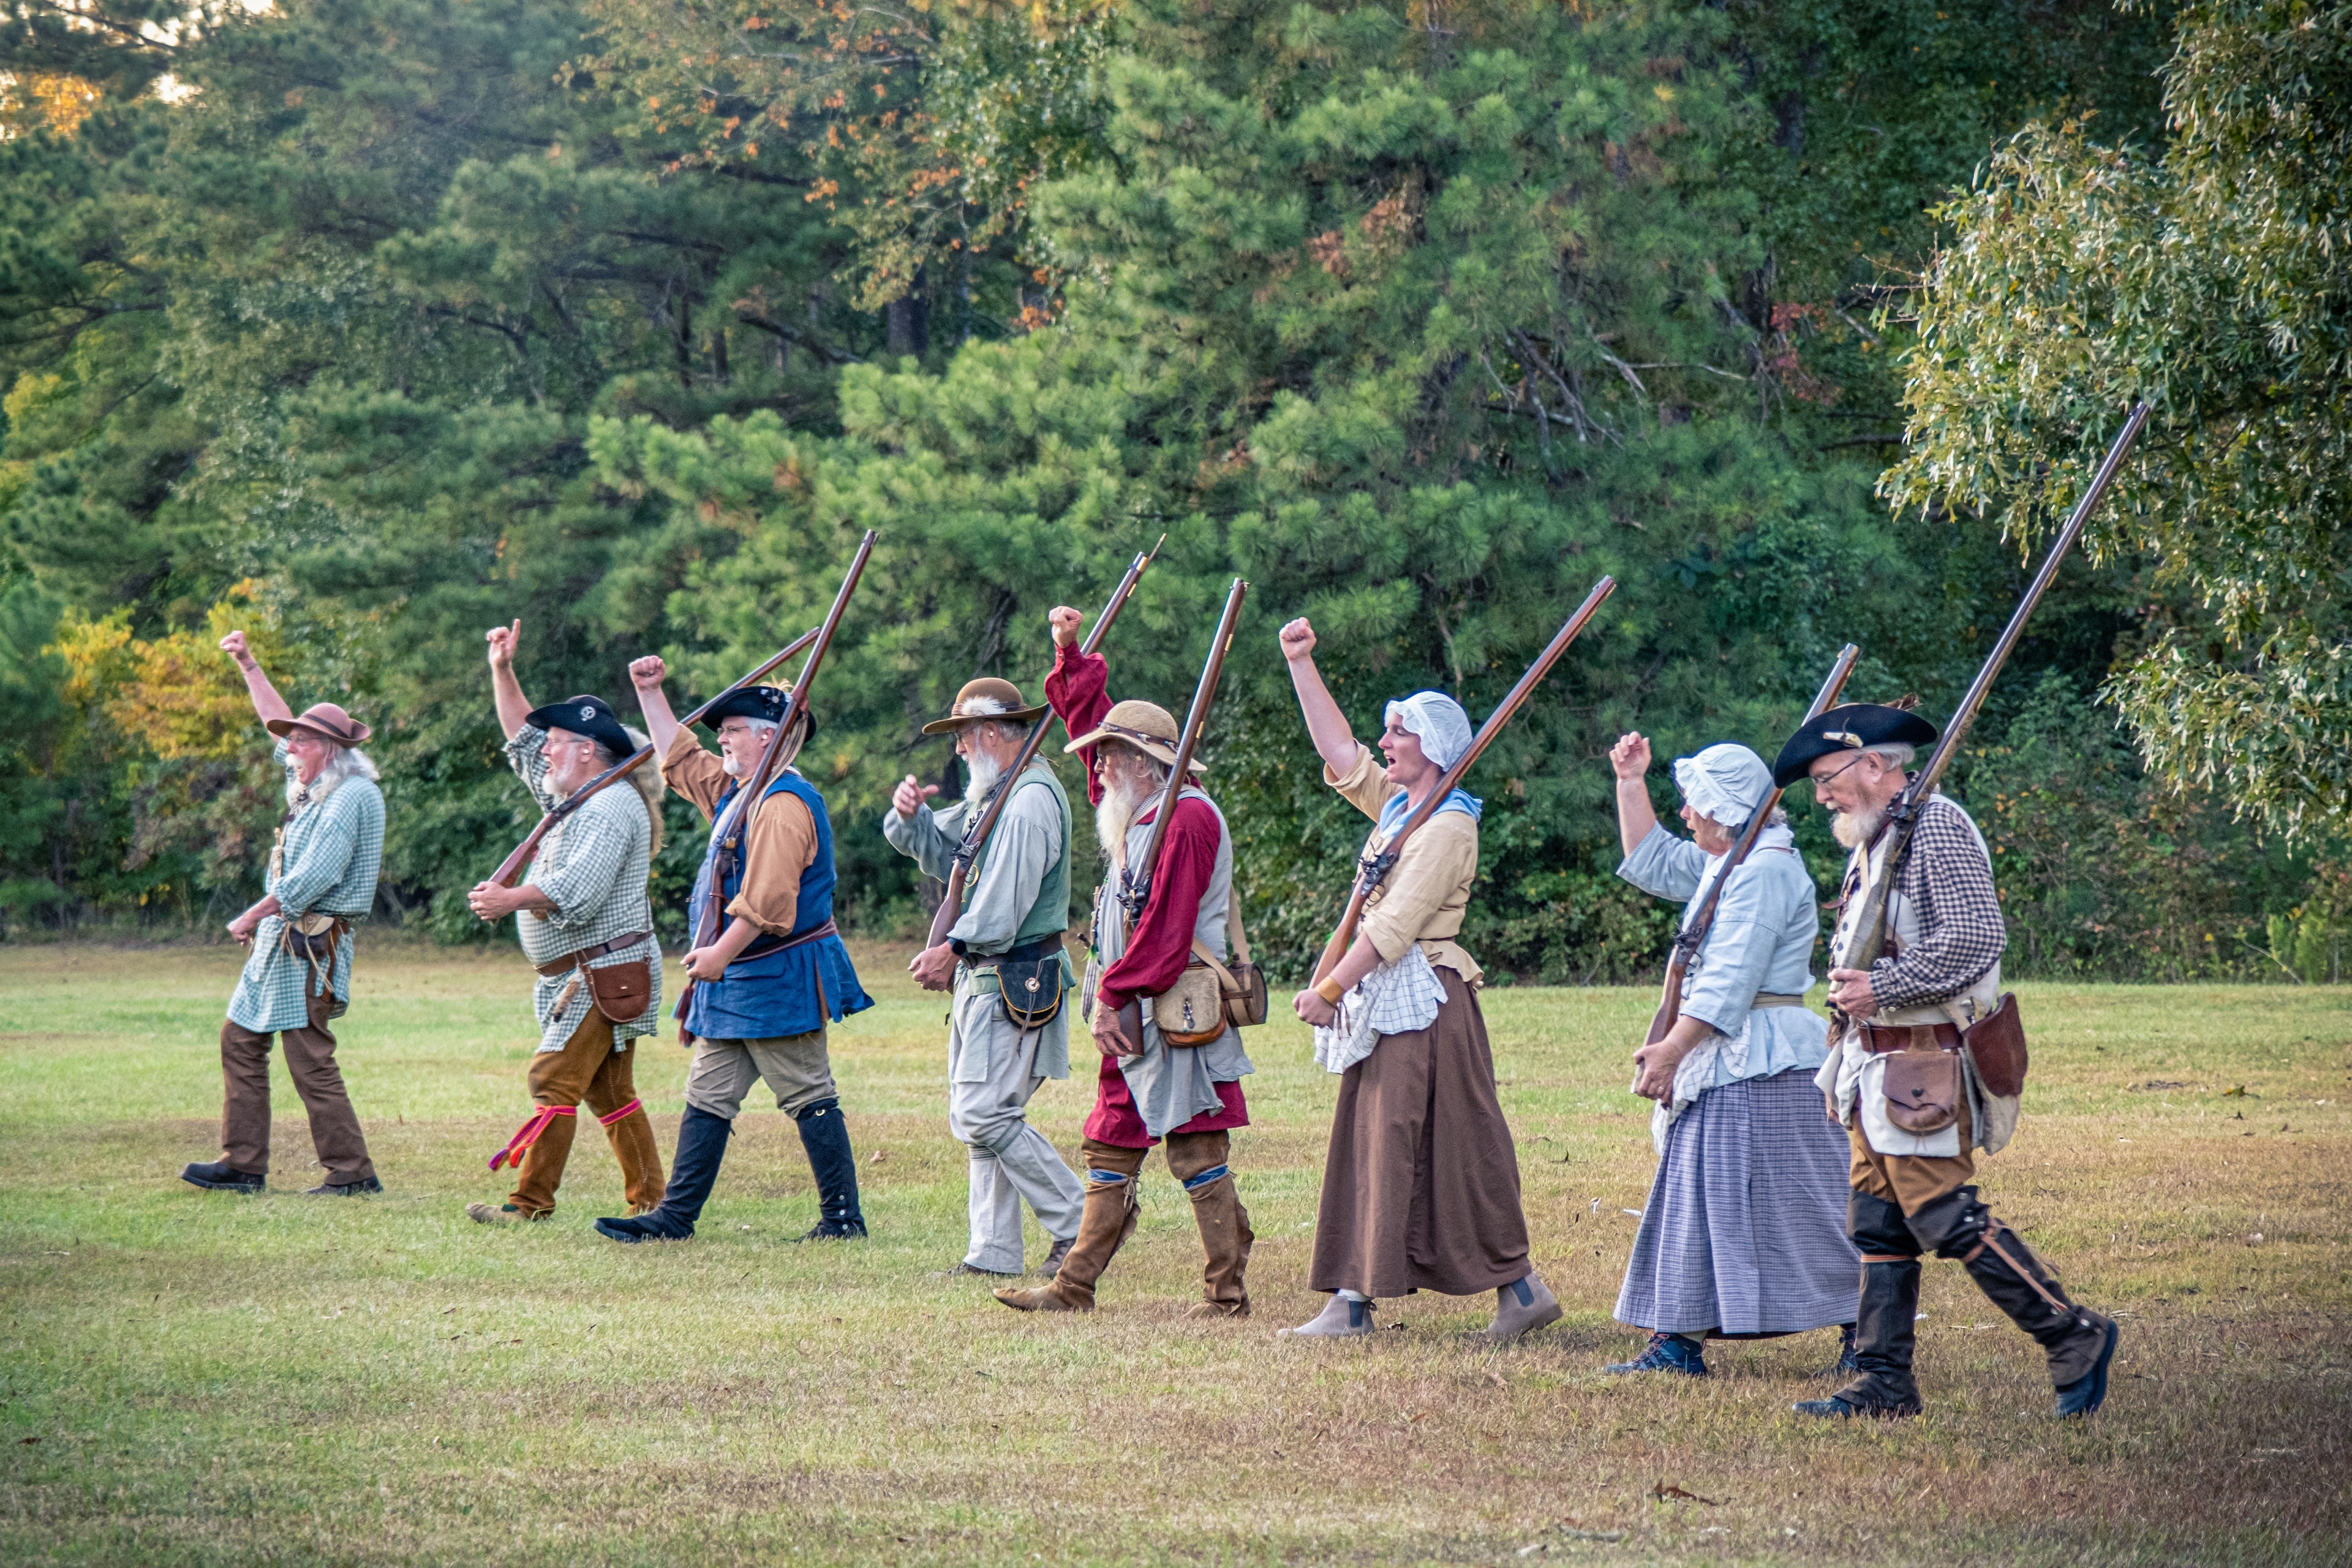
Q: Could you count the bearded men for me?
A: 6